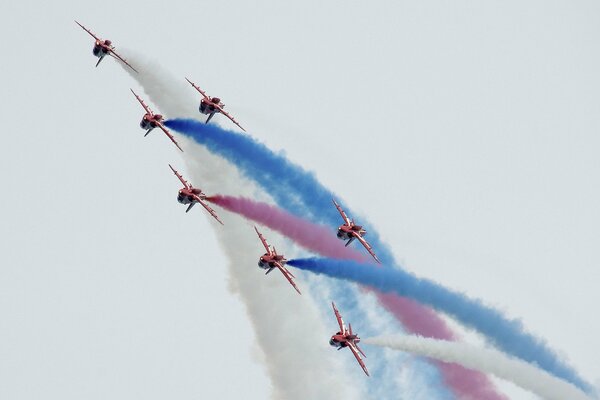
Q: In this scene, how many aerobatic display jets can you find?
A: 7